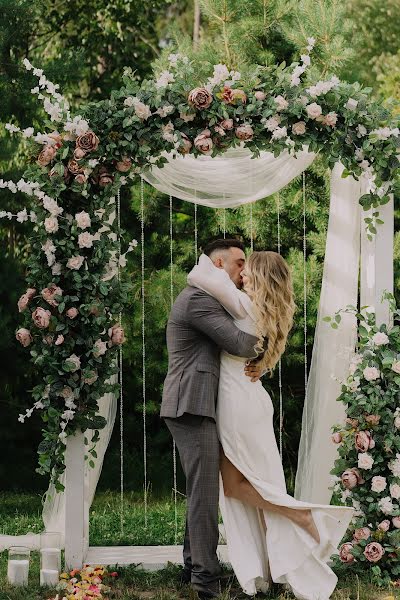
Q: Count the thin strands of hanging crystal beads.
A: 8